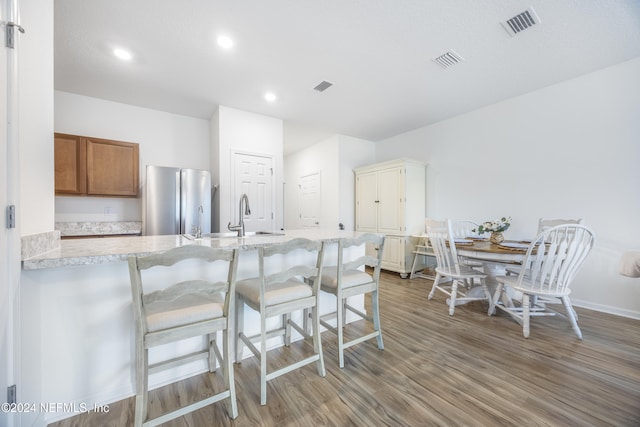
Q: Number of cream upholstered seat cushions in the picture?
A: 3